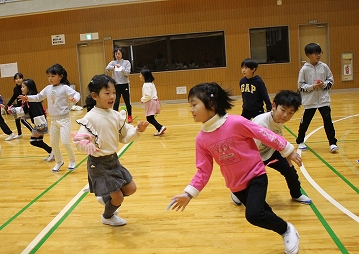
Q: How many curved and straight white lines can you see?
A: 2